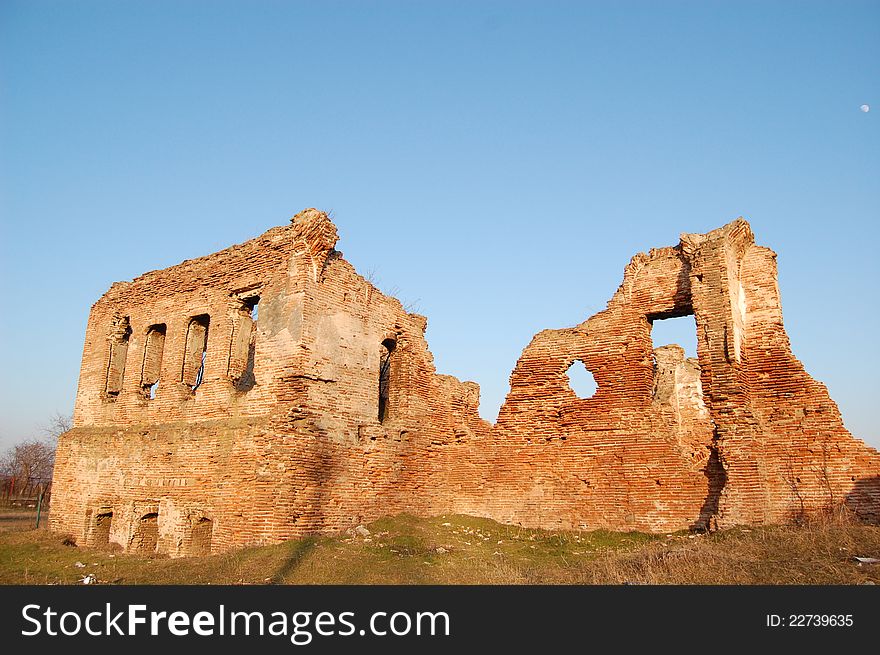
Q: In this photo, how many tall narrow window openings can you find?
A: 5